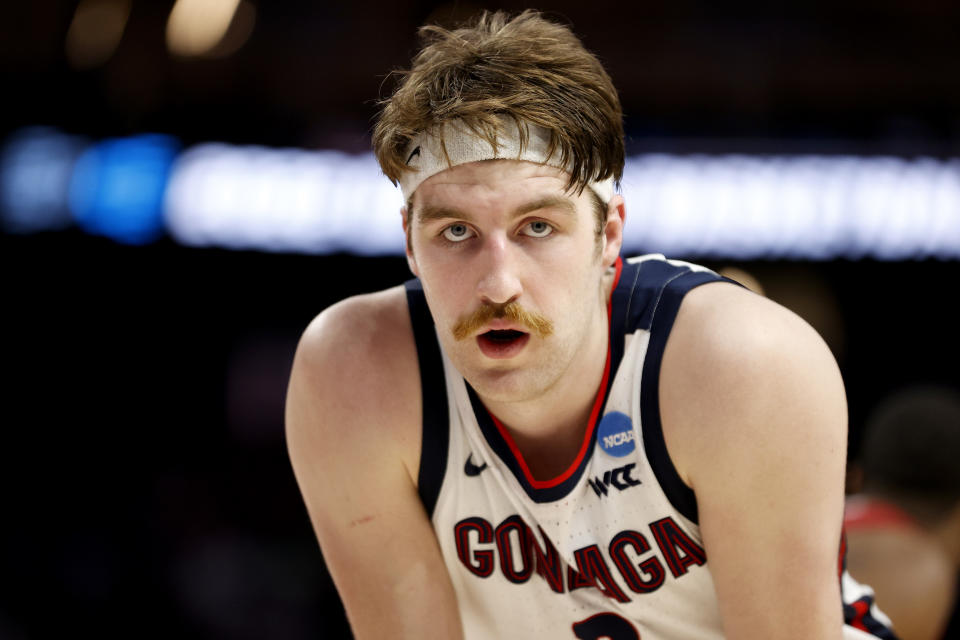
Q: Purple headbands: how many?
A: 0